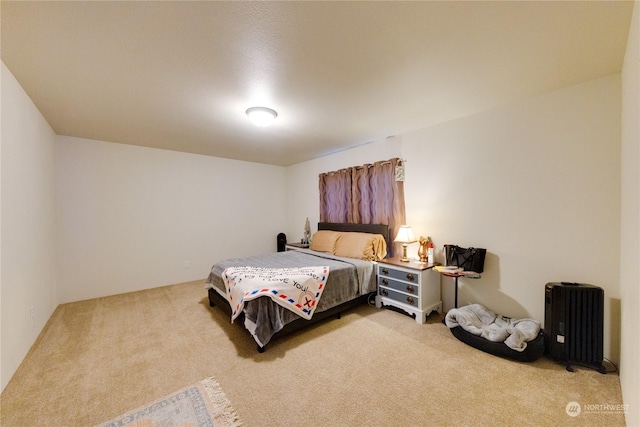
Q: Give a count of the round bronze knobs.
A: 6